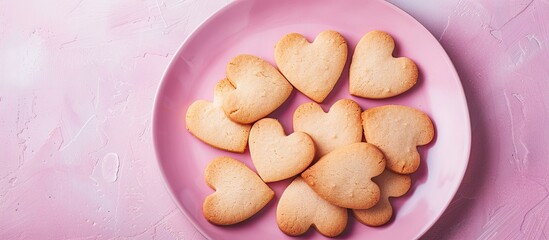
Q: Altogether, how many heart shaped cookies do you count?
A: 11